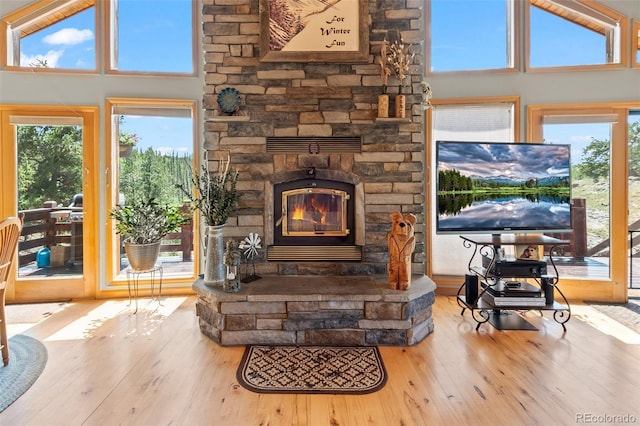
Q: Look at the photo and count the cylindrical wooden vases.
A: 2